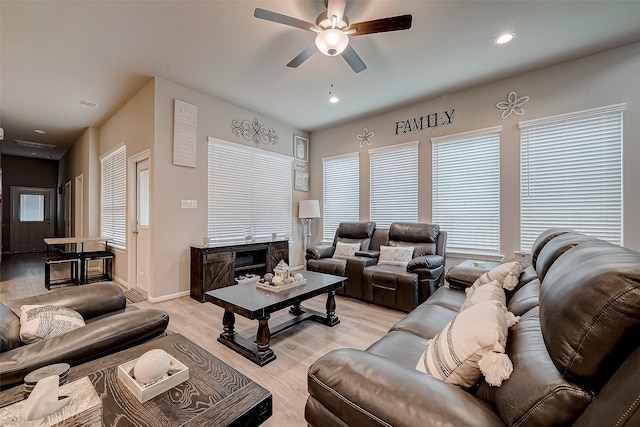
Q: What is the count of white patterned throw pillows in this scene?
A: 6